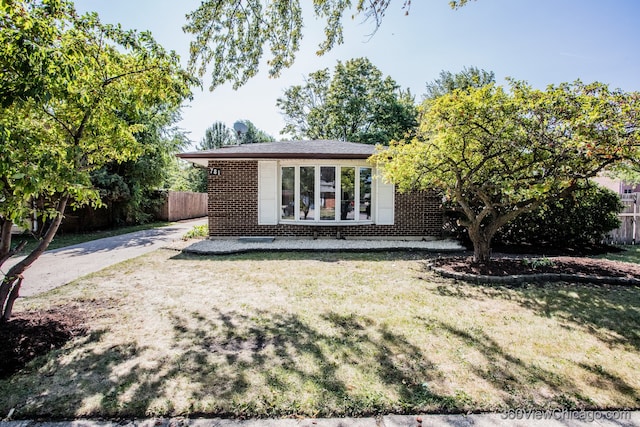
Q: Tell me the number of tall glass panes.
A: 5